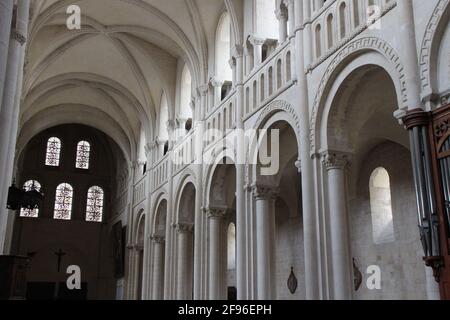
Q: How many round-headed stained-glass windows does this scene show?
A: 5